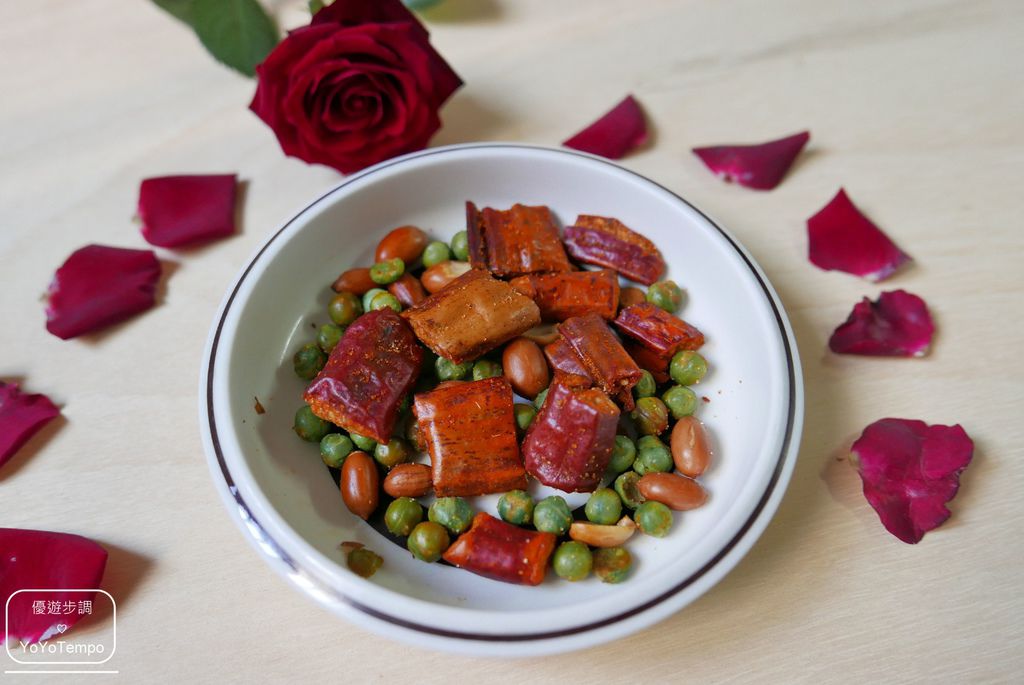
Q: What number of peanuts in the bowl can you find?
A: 12